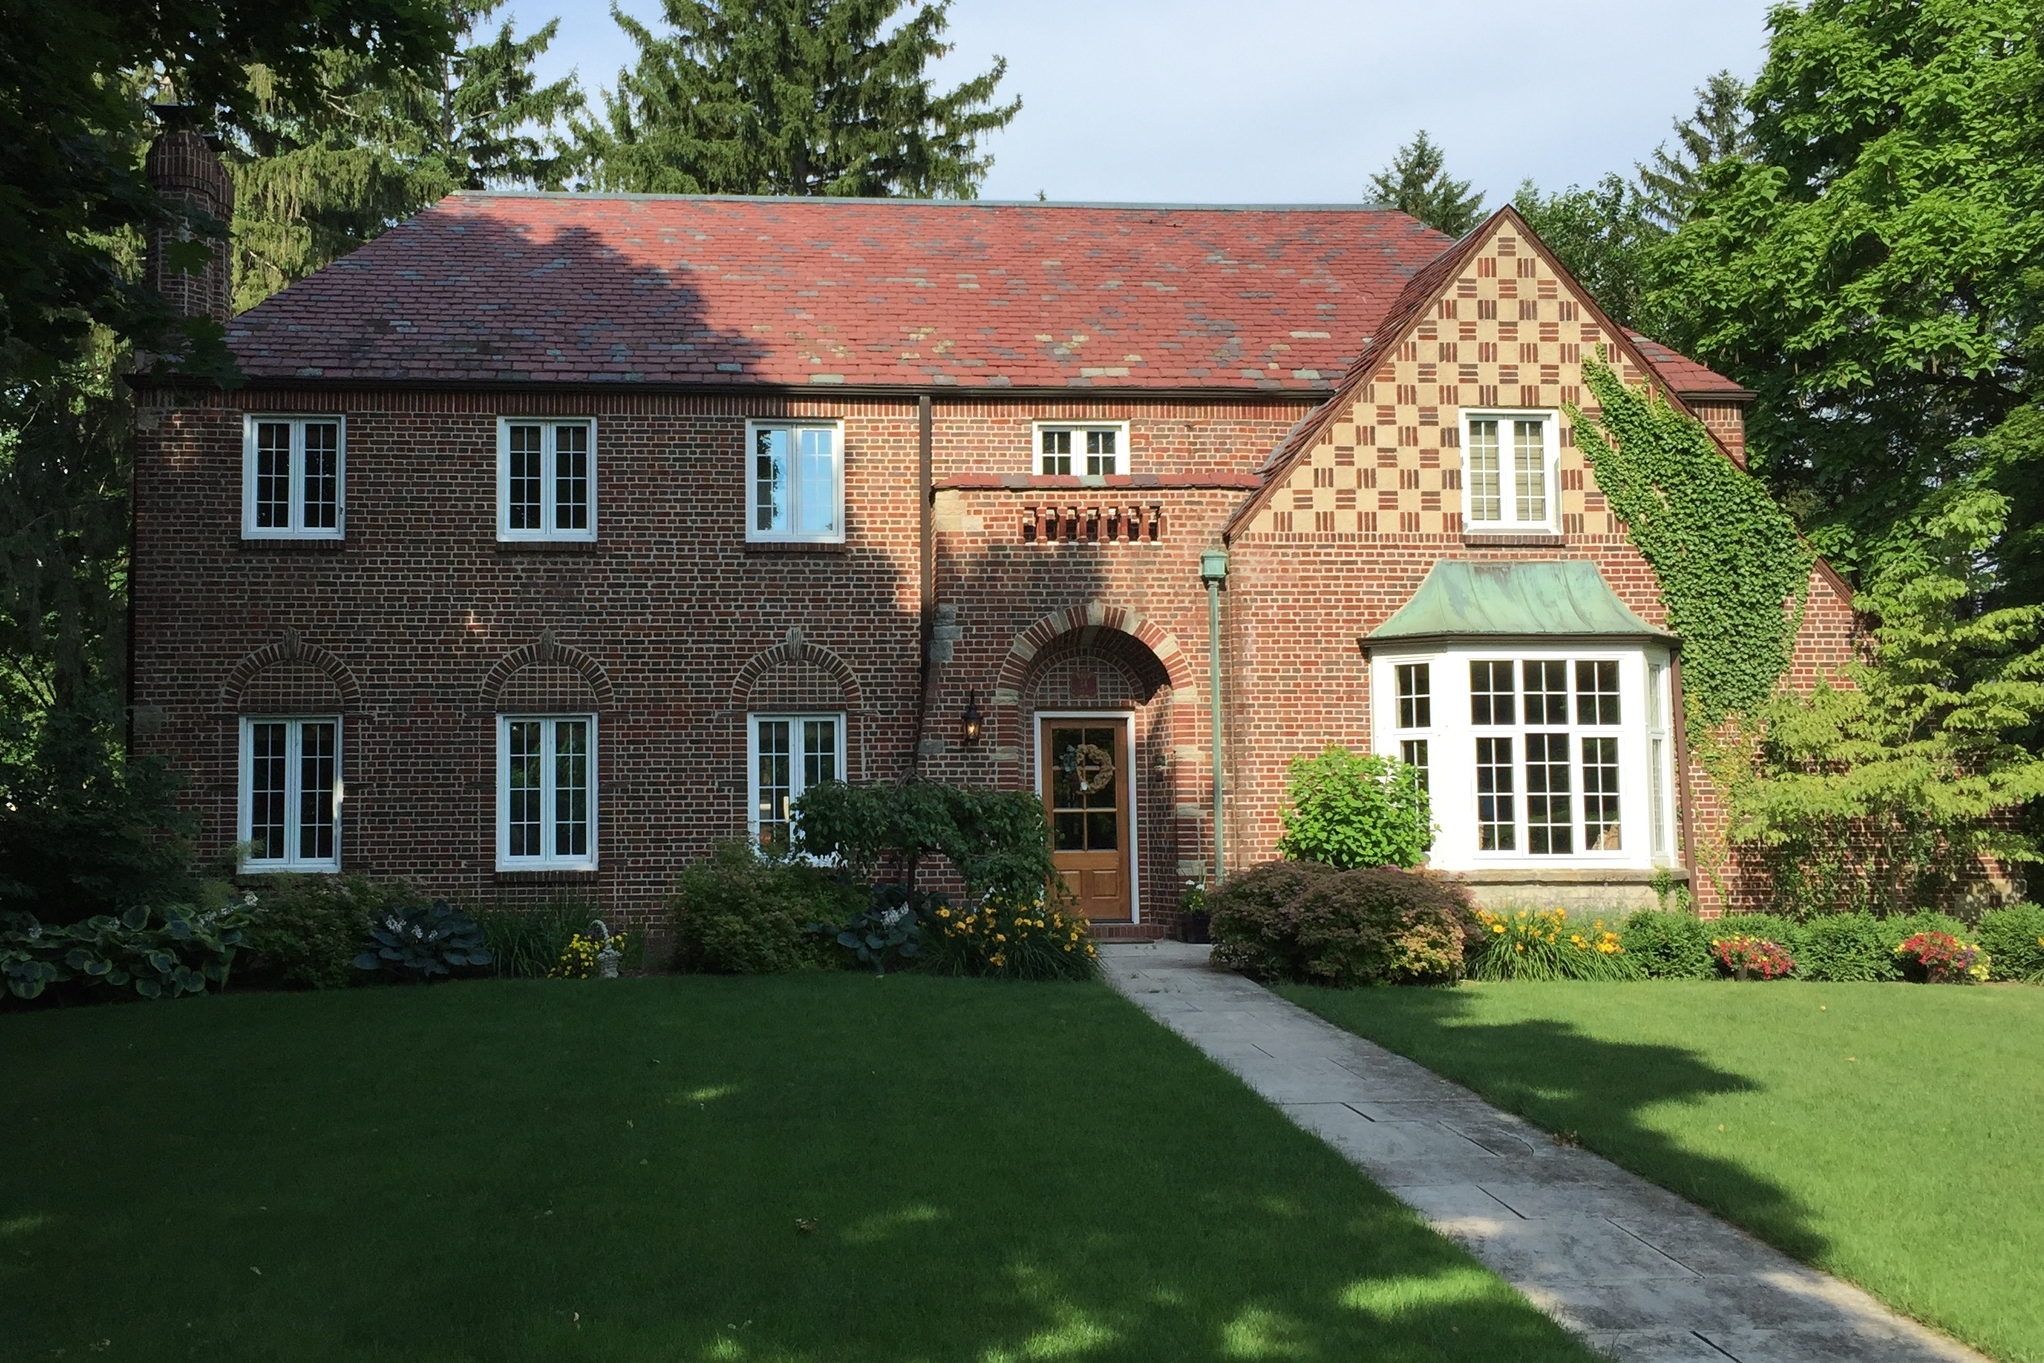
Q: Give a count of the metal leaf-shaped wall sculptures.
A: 0